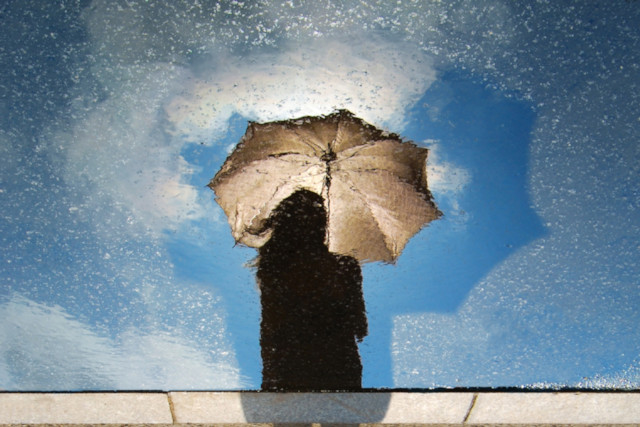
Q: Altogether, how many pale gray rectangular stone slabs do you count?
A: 3